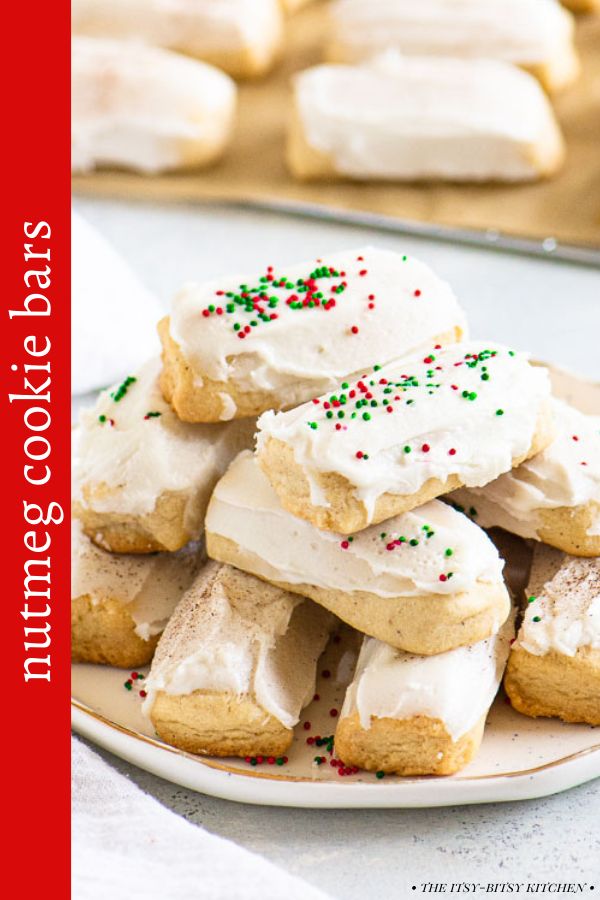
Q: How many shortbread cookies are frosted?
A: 13